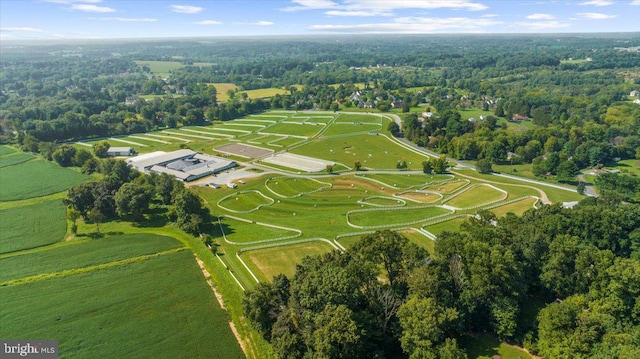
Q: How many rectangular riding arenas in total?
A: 2